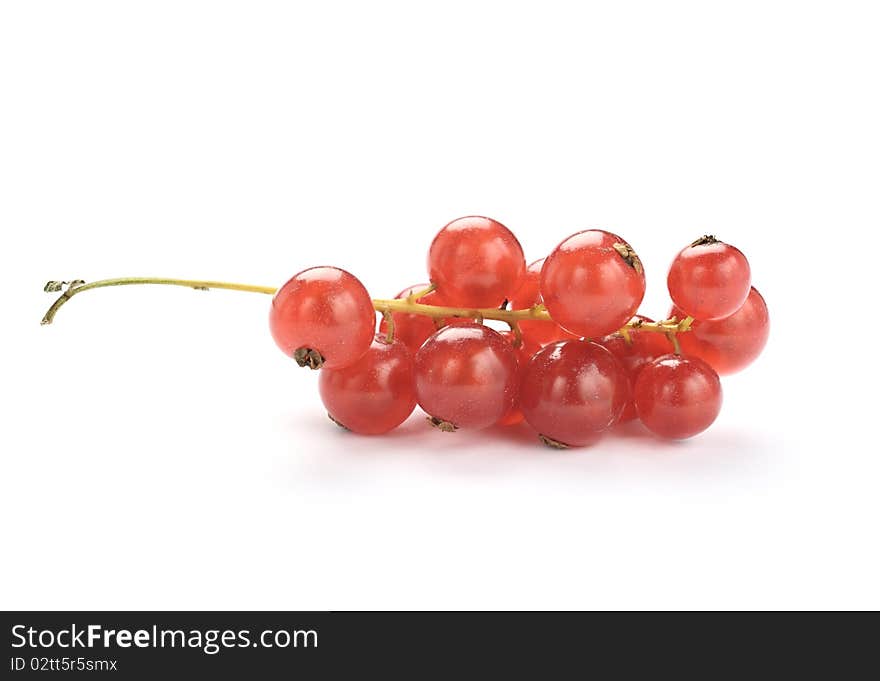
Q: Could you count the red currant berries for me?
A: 13